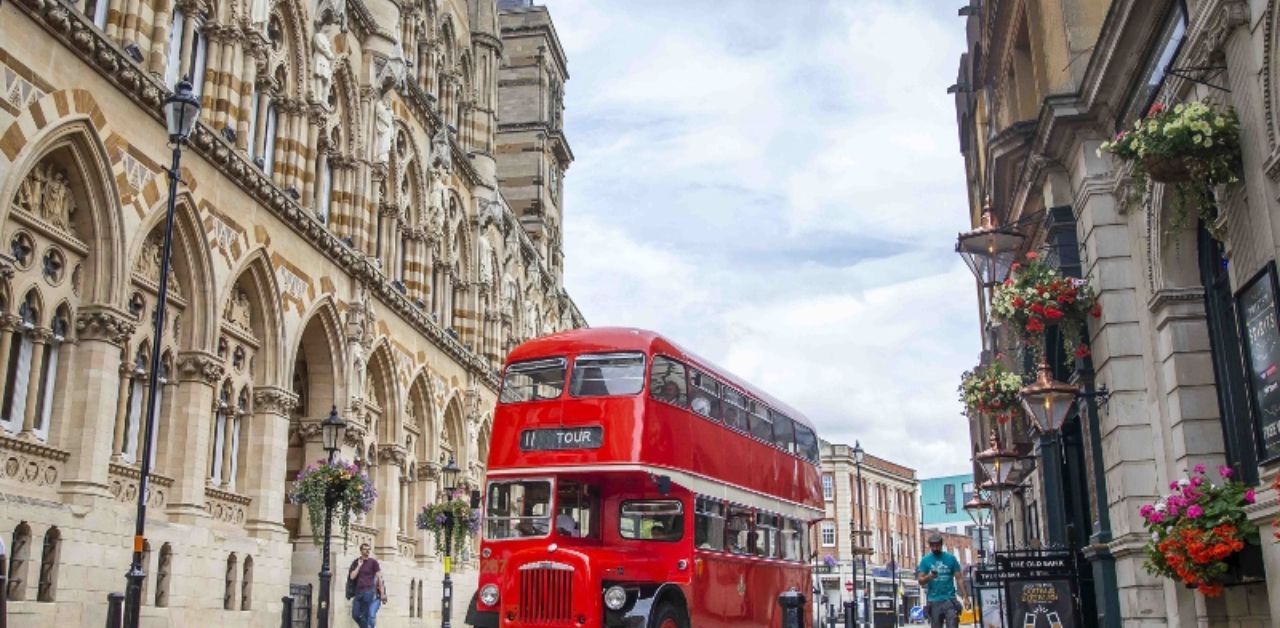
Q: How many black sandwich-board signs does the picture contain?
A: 2